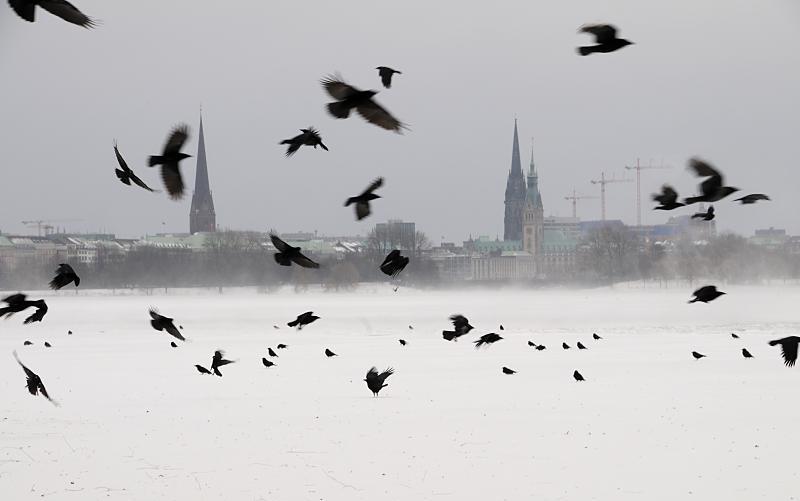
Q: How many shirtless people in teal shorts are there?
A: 0